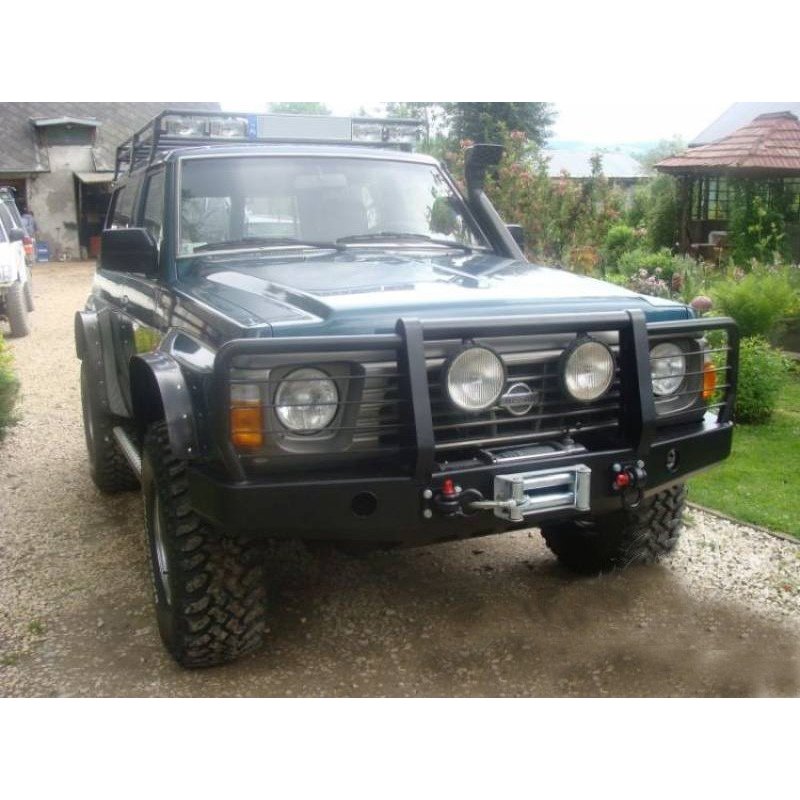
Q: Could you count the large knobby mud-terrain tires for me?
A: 3